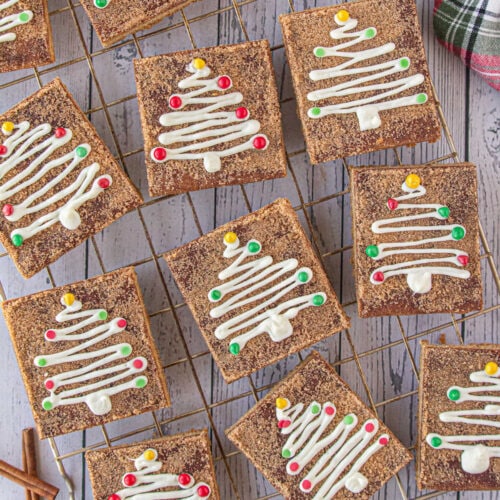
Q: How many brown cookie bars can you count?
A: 11